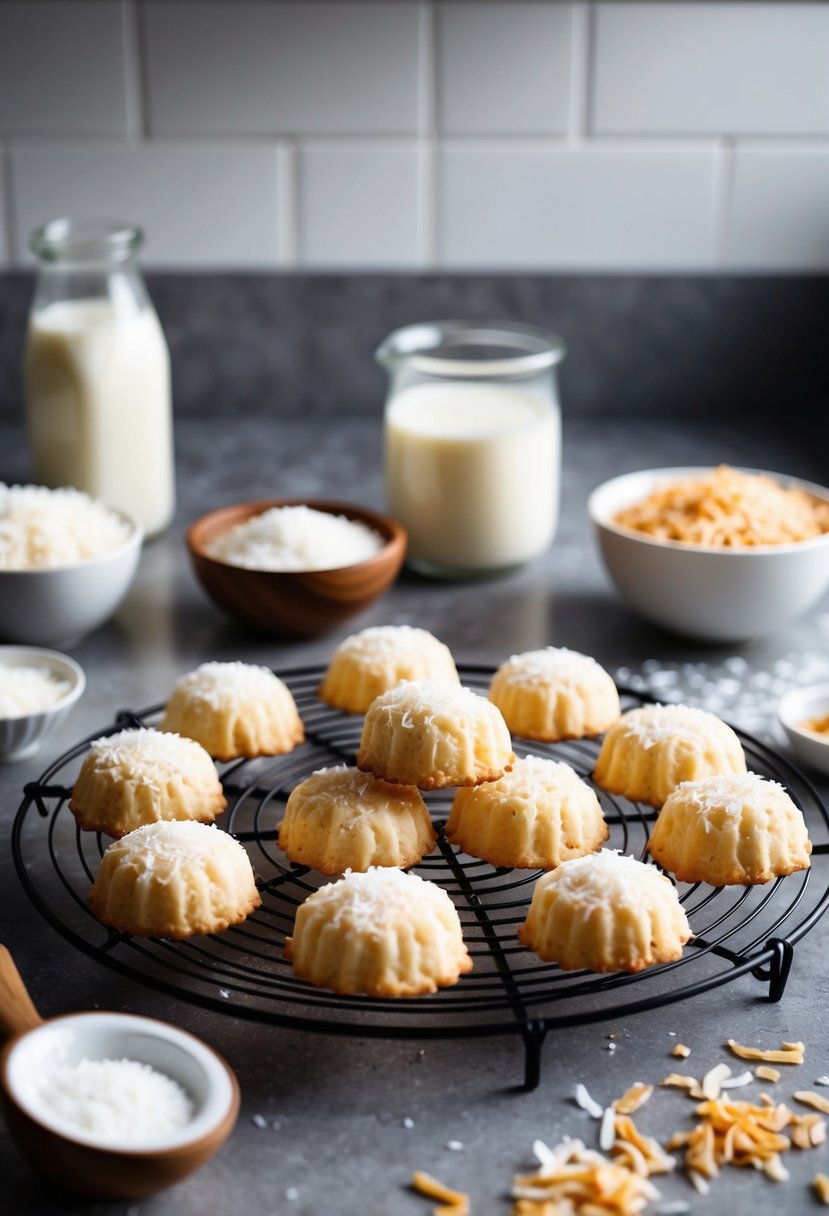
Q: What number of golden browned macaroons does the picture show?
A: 12